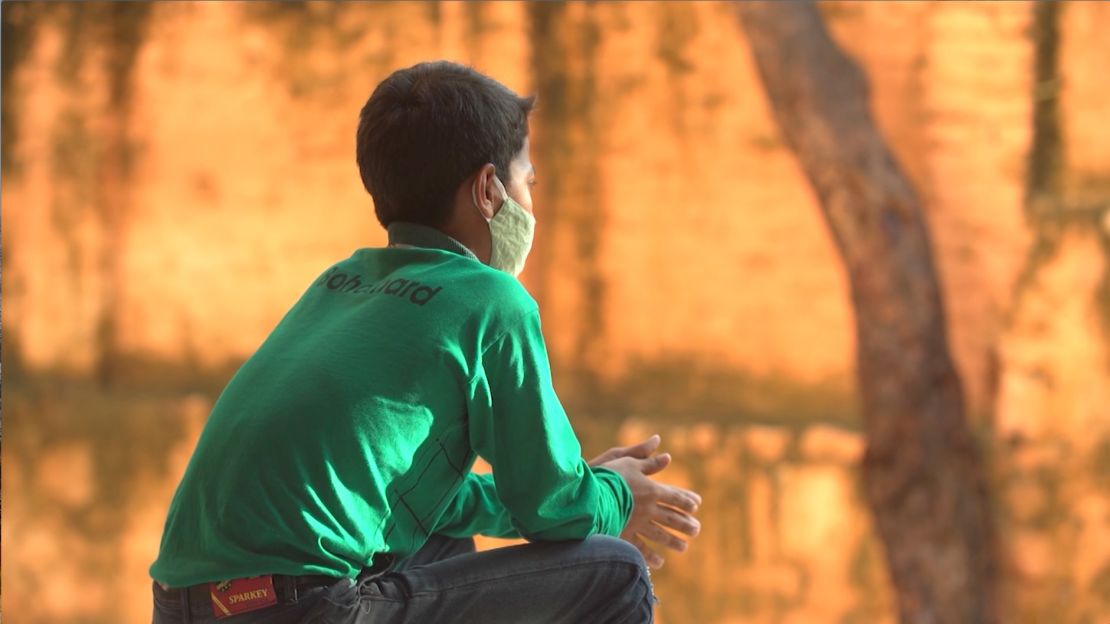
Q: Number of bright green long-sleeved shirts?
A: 1